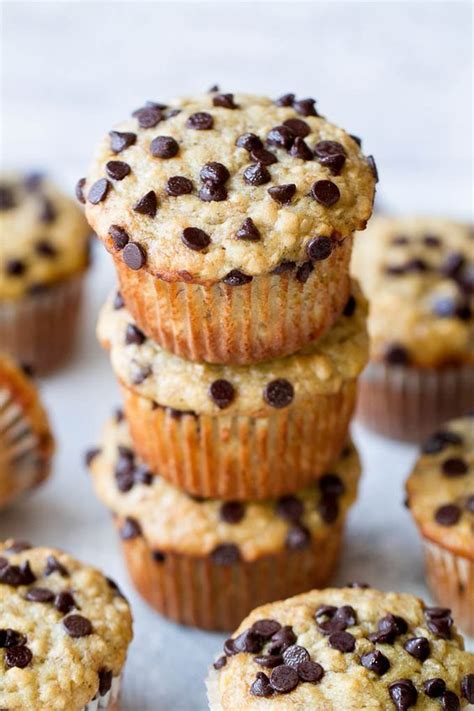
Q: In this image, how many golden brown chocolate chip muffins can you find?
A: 9